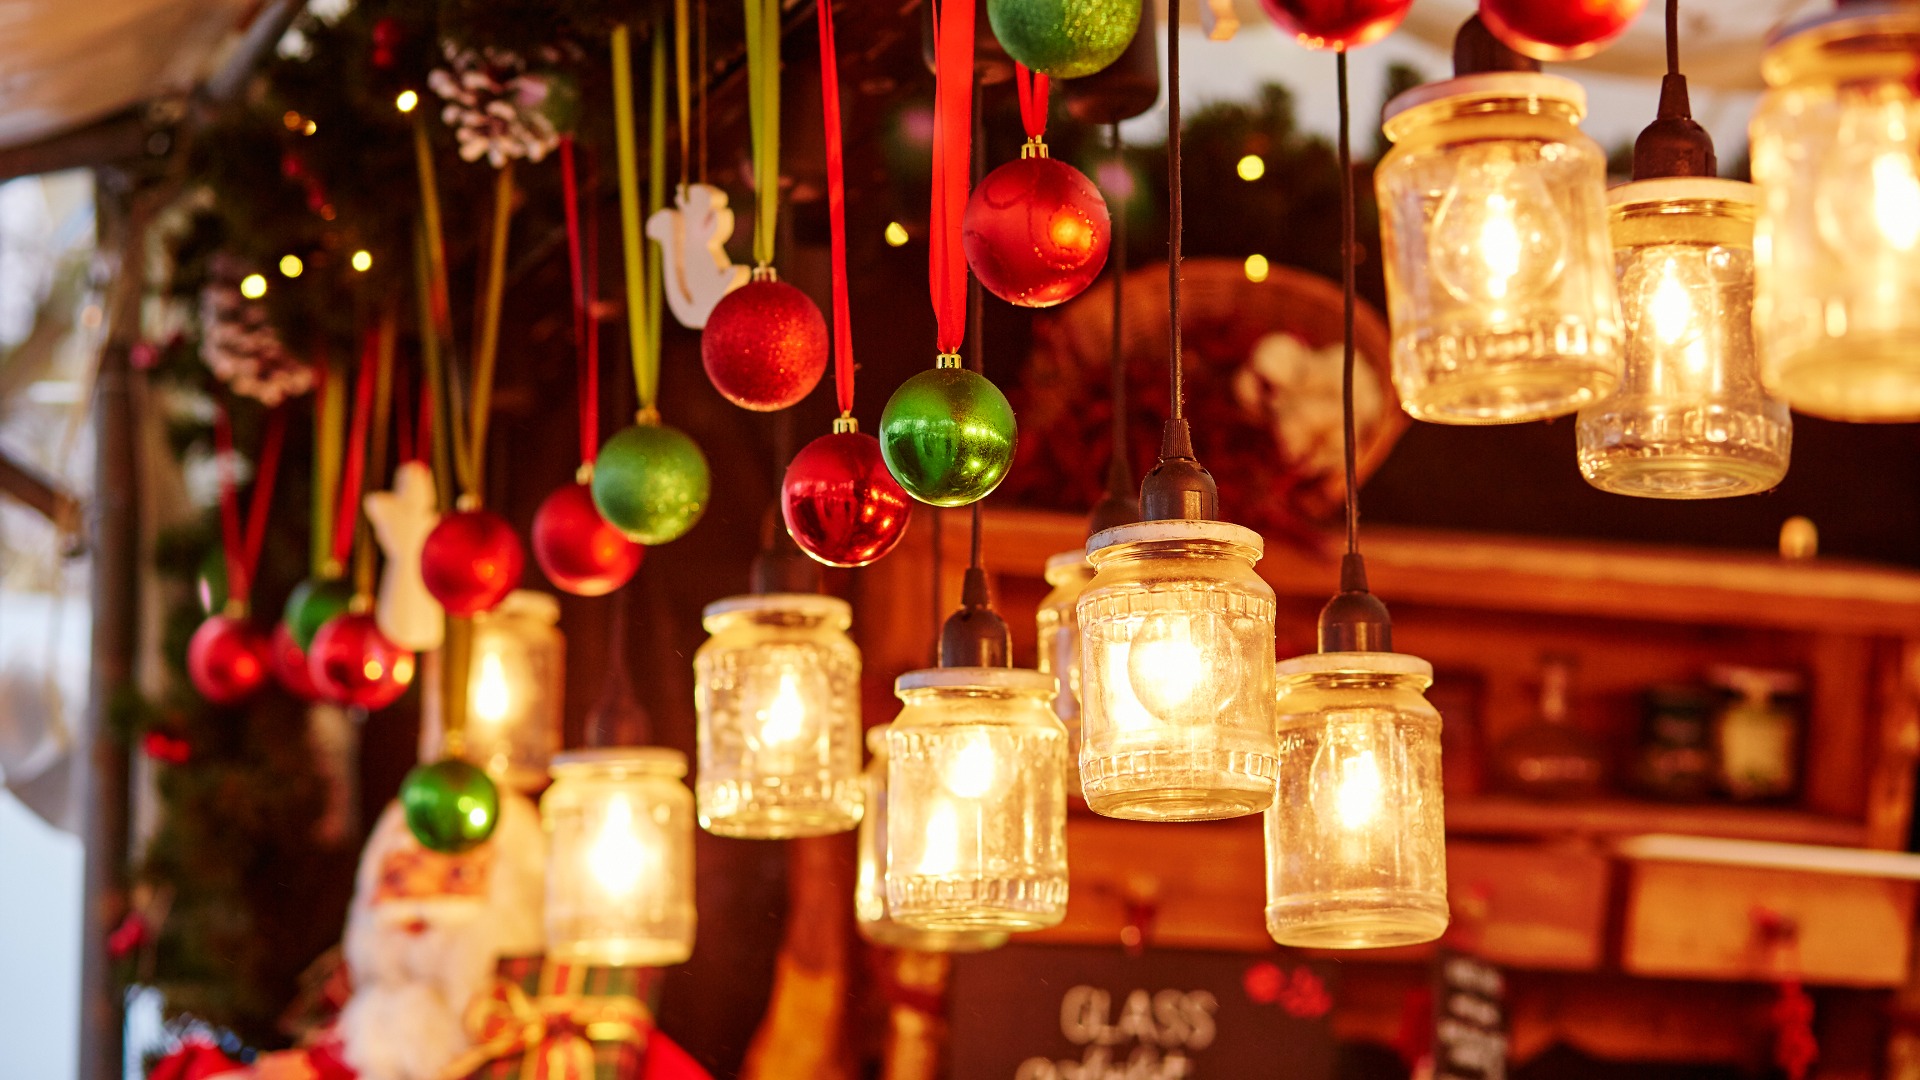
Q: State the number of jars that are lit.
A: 11